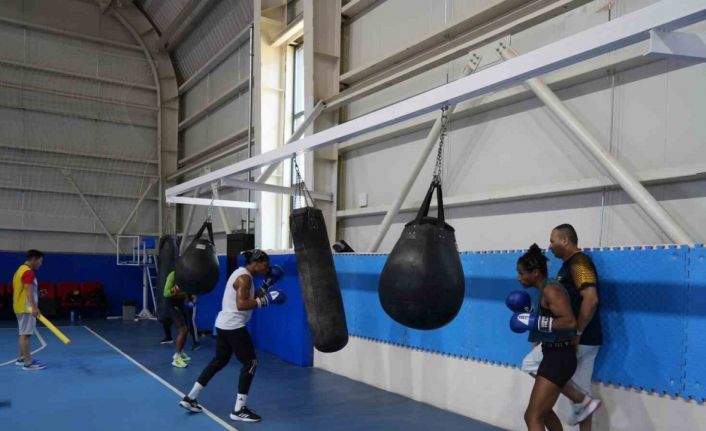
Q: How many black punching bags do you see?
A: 4